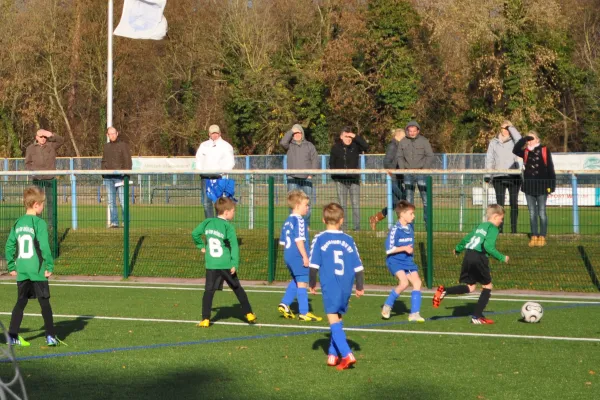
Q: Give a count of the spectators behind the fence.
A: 9